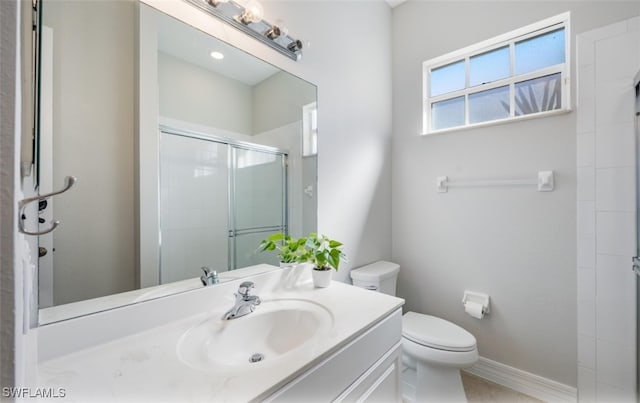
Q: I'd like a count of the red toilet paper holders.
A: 0